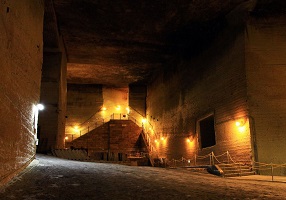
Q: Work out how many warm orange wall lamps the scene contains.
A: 11